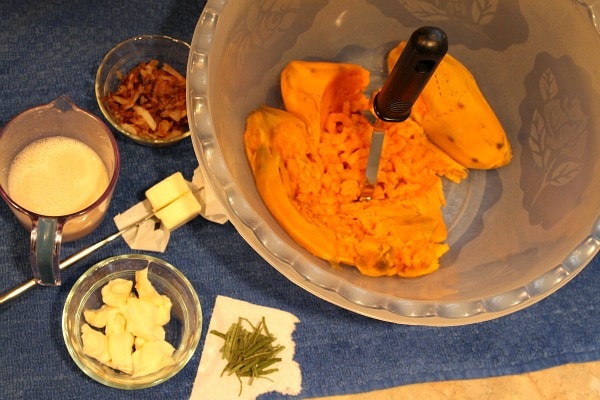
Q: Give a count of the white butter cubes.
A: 2